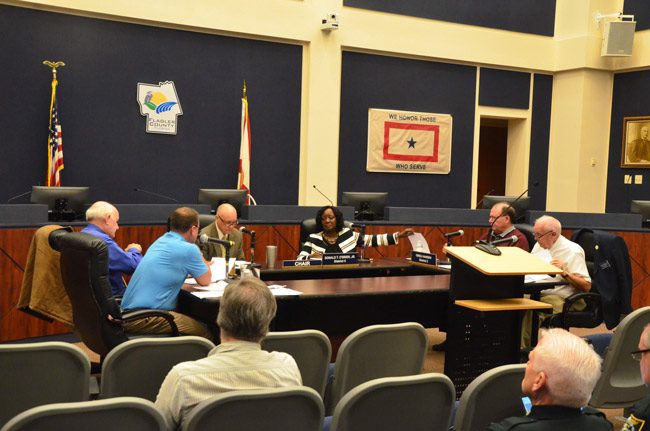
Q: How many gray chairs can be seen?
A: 9